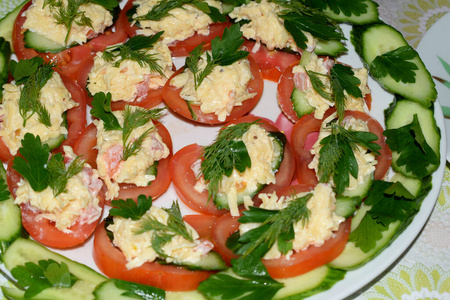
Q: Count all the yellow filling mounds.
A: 13